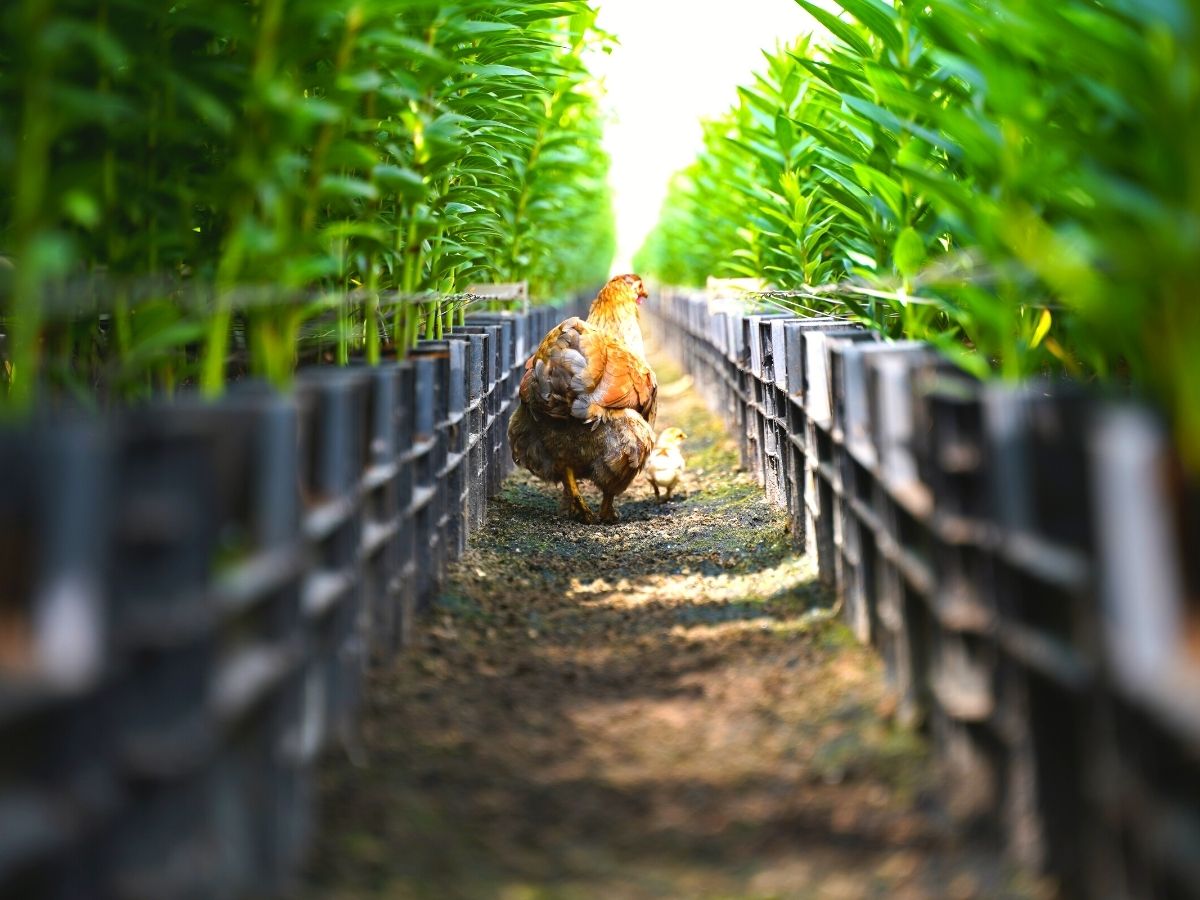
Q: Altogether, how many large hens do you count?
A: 1